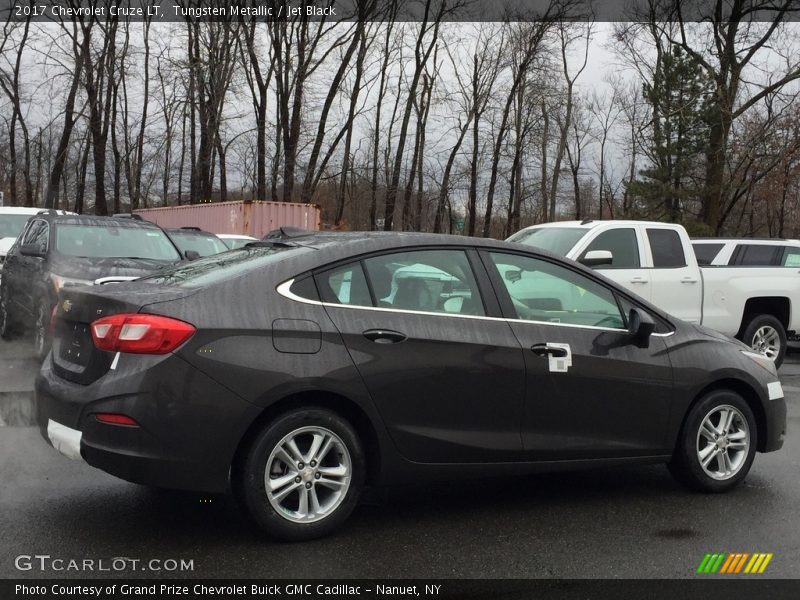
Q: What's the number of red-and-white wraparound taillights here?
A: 1